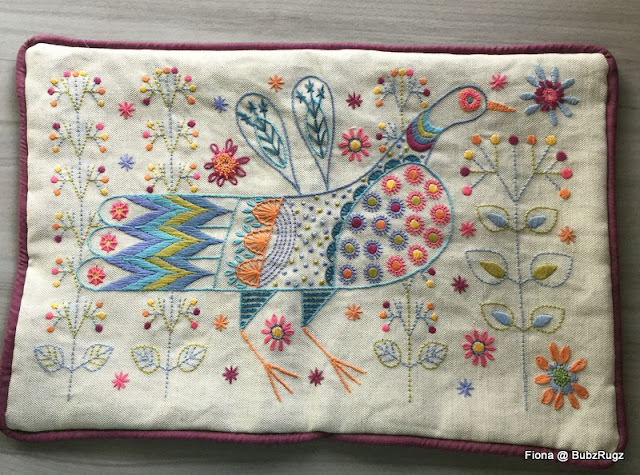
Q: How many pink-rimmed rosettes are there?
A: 9